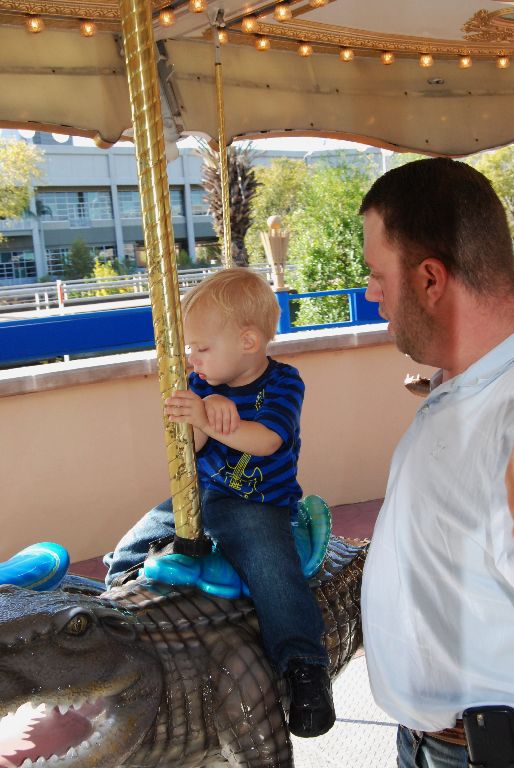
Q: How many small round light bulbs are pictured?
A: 15